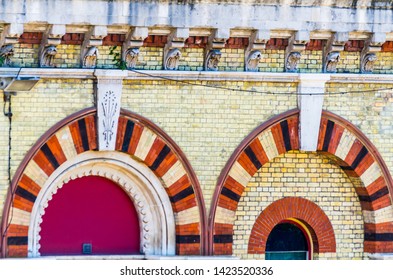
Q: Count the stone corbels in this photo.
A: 10